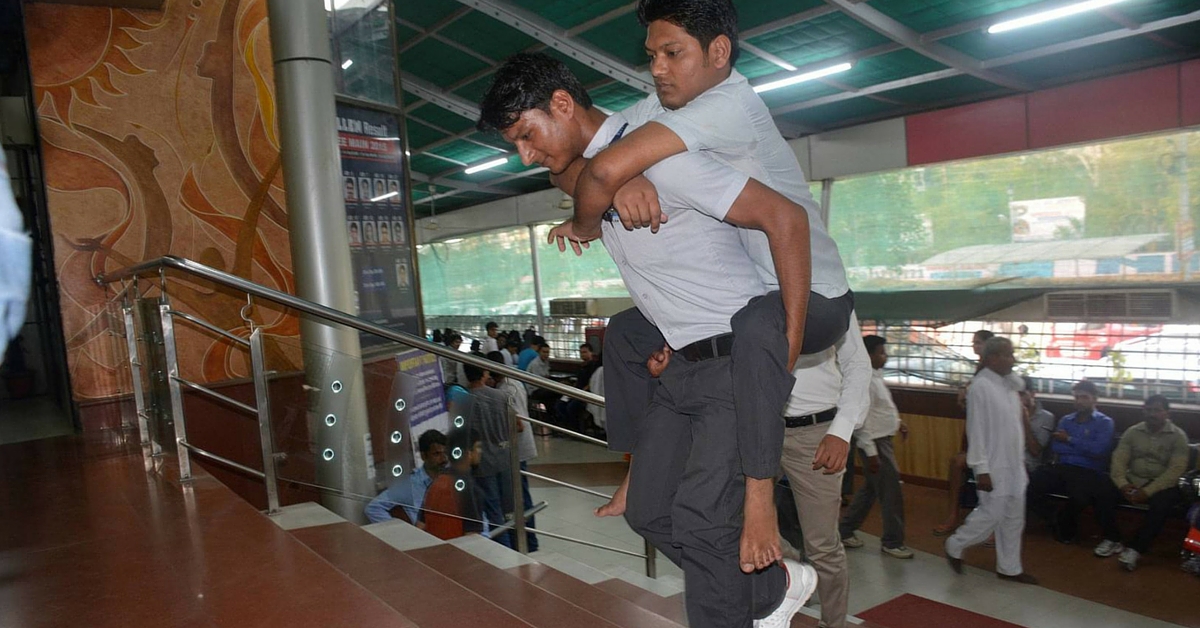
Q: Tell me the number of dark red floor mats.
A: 1